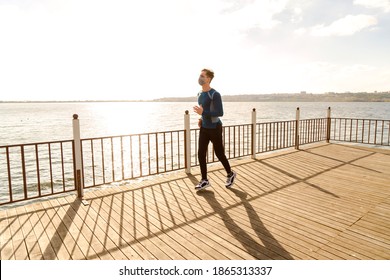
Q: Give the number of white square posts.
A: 5